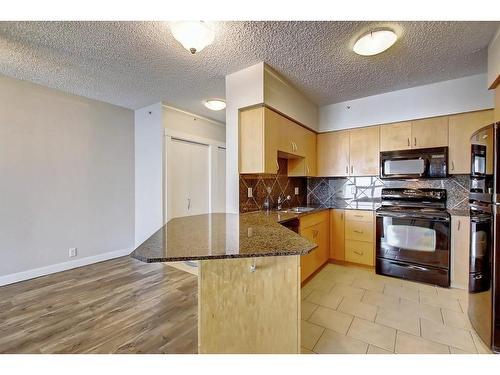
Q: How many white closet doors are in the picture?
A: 2